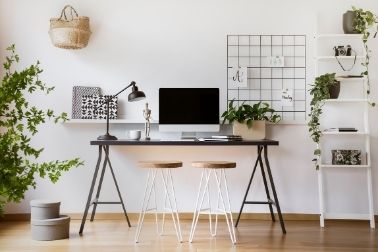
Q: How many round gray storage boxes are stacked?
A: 2